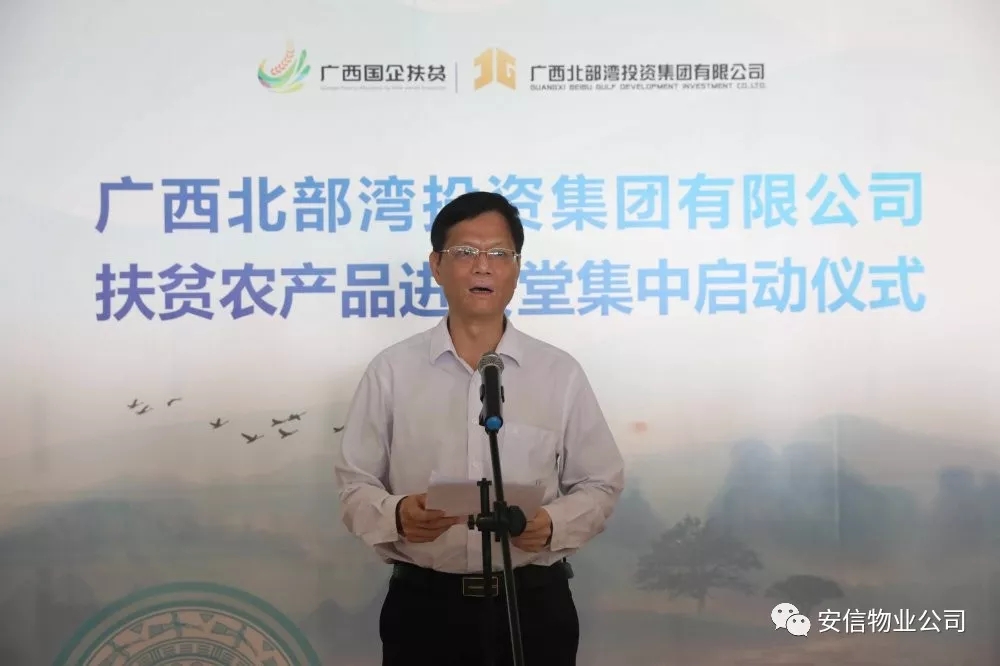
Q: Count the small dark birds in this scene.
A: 9